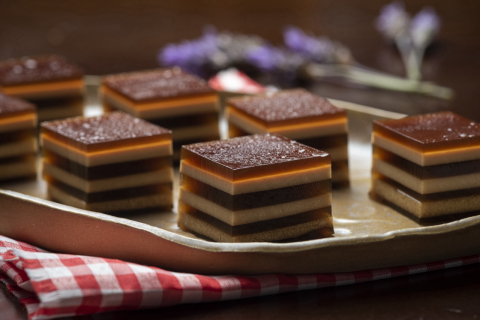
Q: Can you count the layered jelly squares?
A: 7